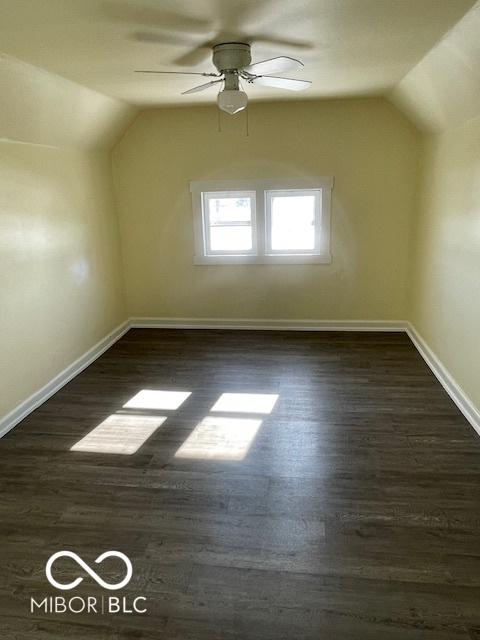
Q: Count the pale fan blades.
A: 4